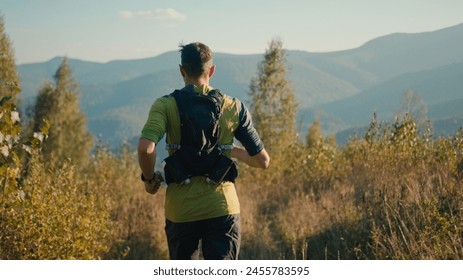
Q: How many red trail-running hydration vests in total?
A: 0